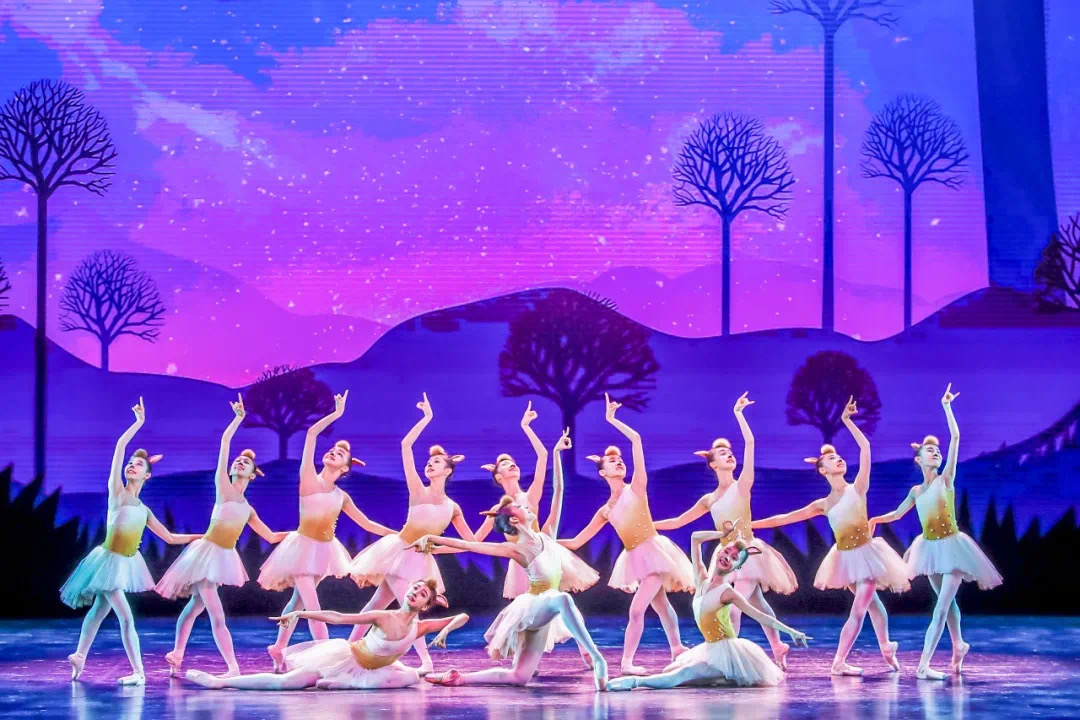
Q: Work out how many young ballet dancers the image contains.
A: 12